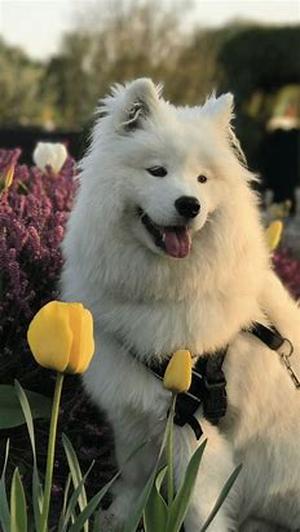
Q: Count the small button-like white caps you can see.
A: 0